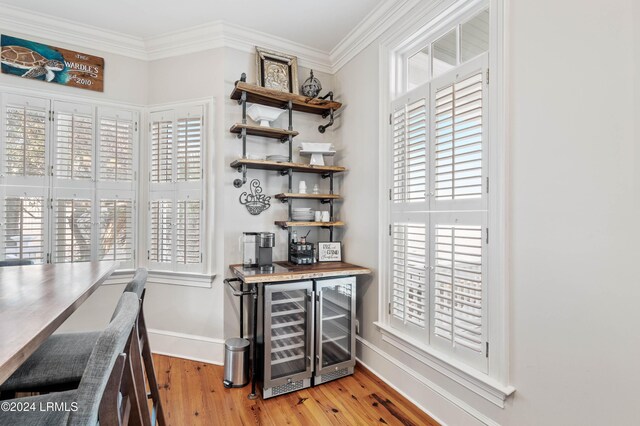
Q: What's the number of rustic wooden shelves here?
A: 5